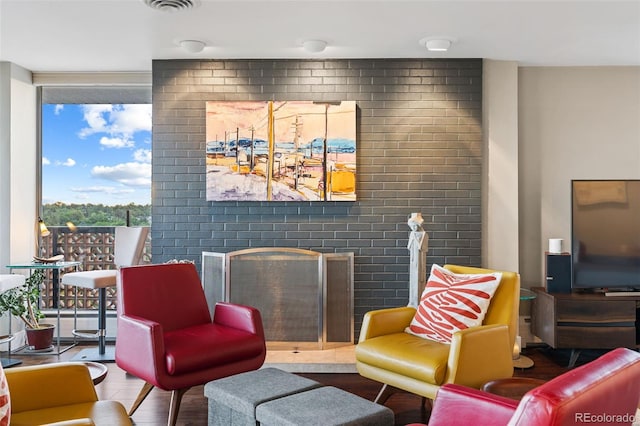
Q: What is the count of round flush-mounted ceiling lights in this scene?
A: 3